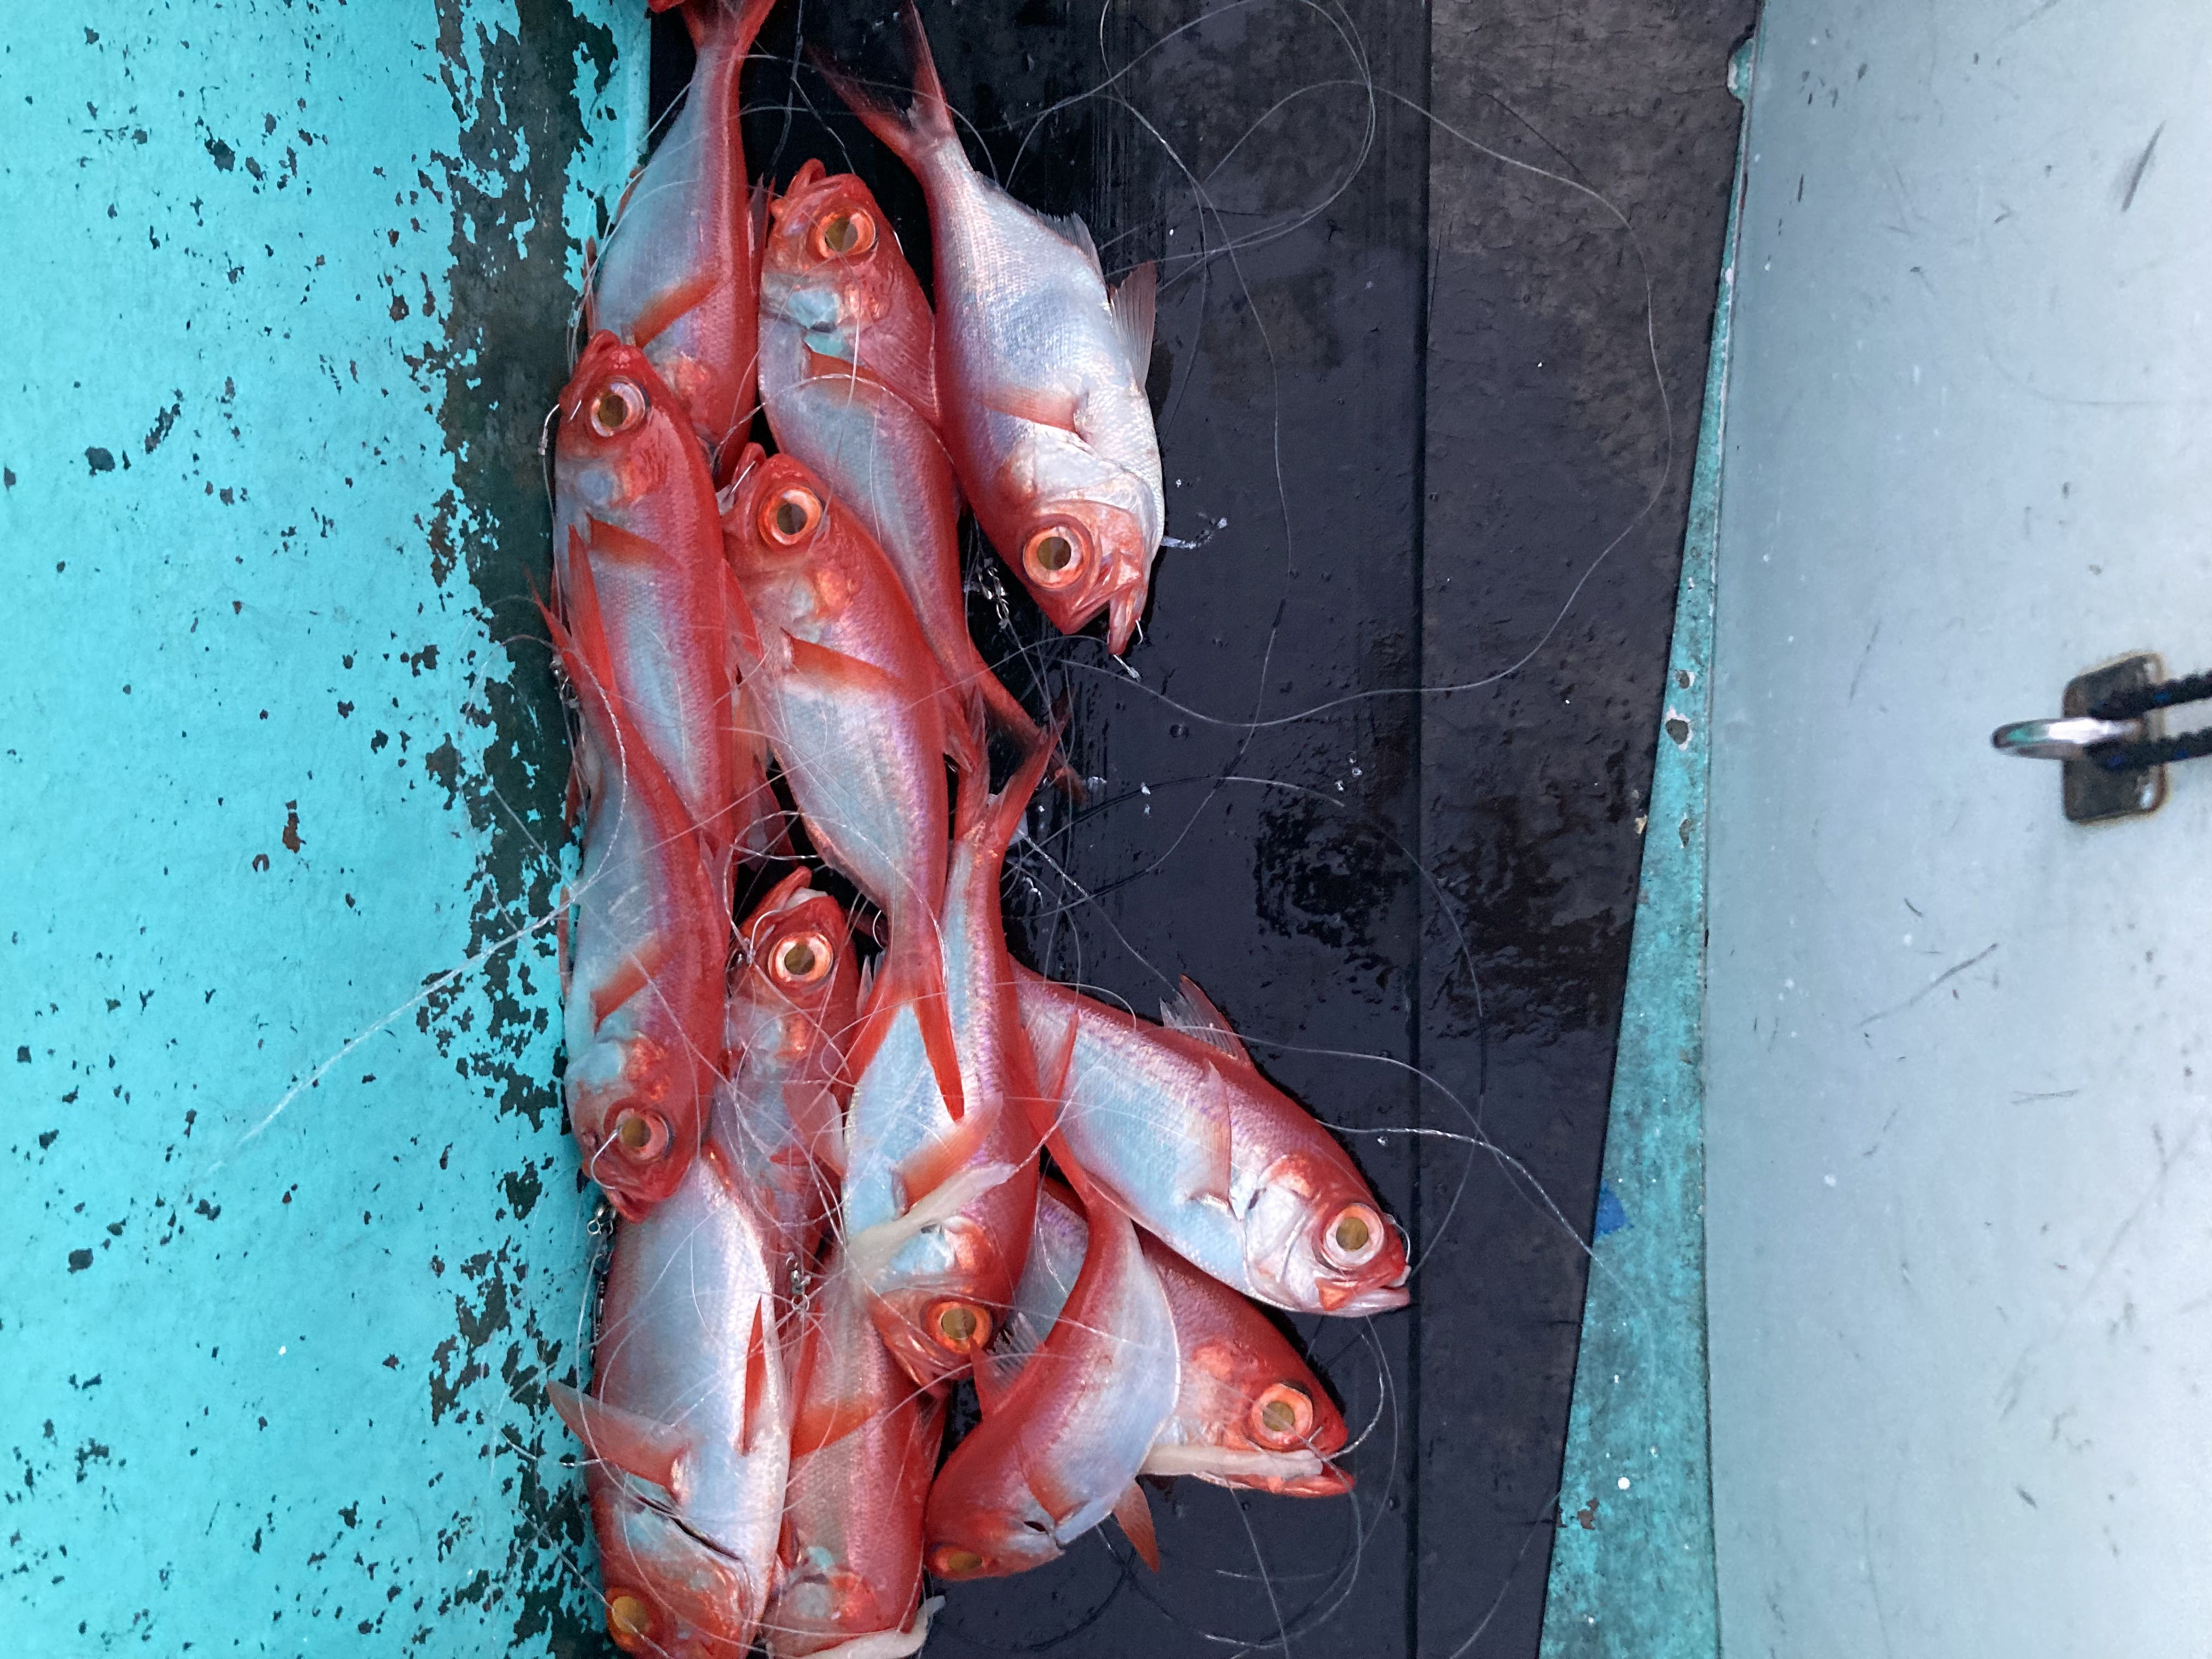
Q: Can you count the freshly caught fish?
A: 13